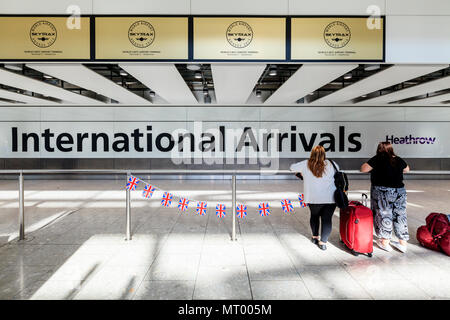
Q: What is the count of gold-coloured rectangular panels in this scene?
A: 4